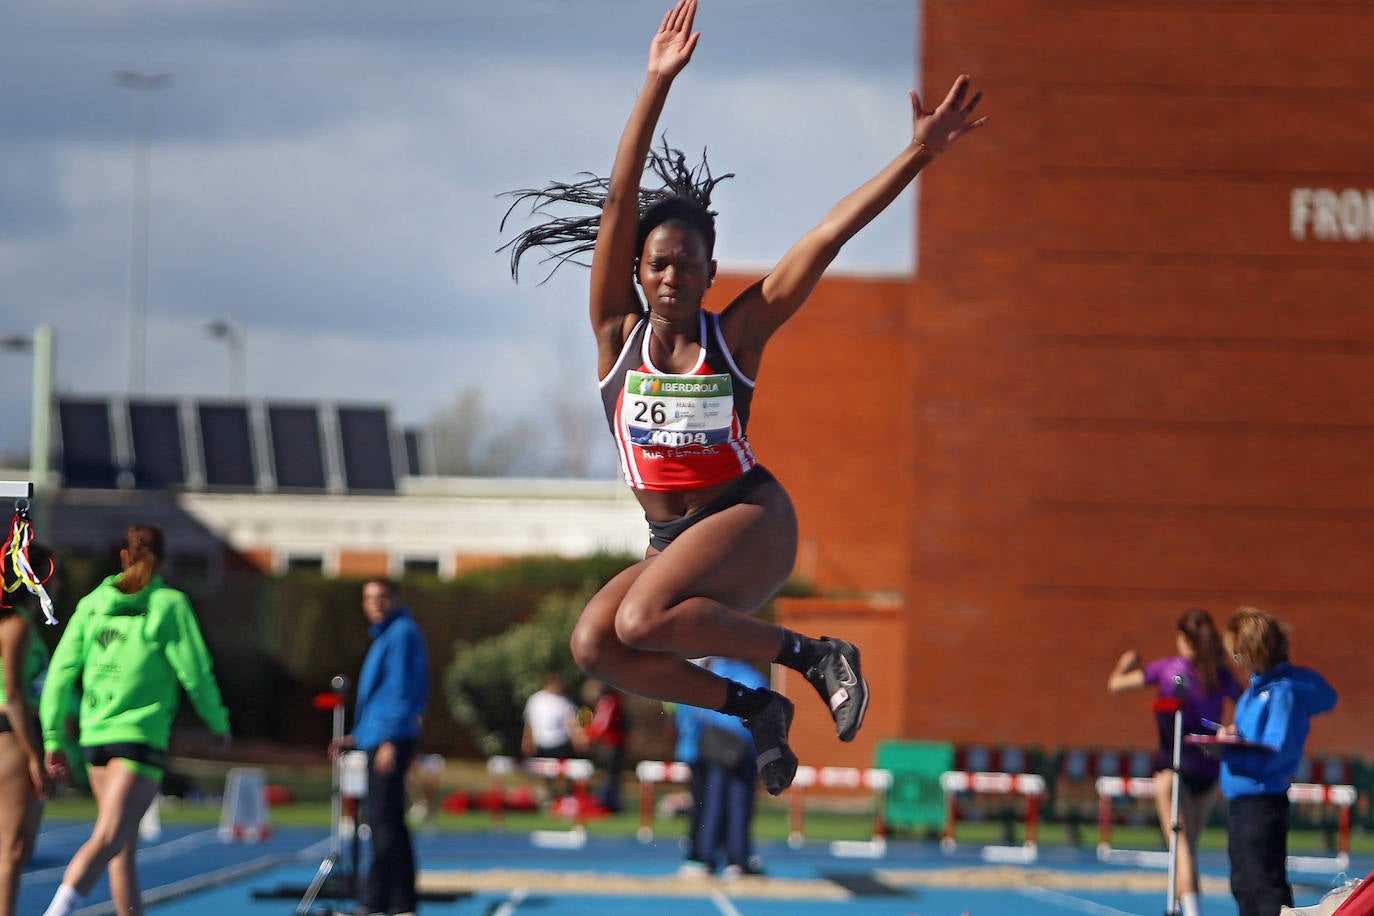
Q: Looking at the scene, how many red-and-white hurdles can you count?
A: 6